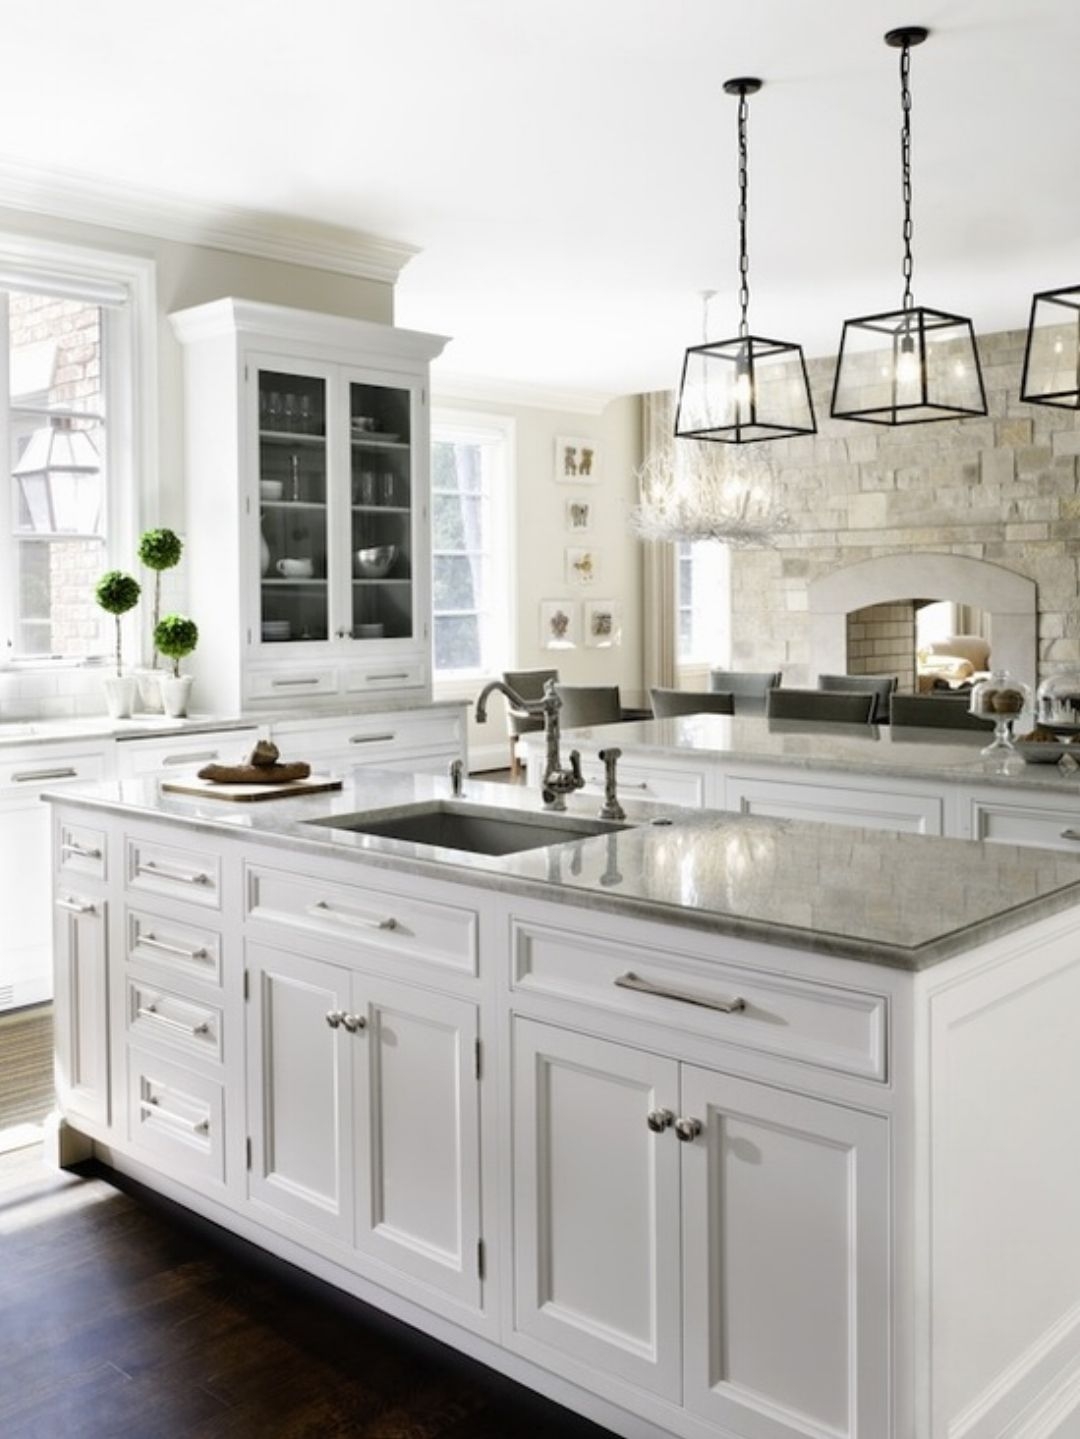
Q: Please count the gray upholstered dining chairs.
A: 7